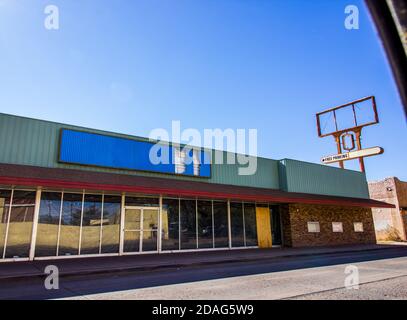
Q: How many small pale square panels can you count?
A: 3